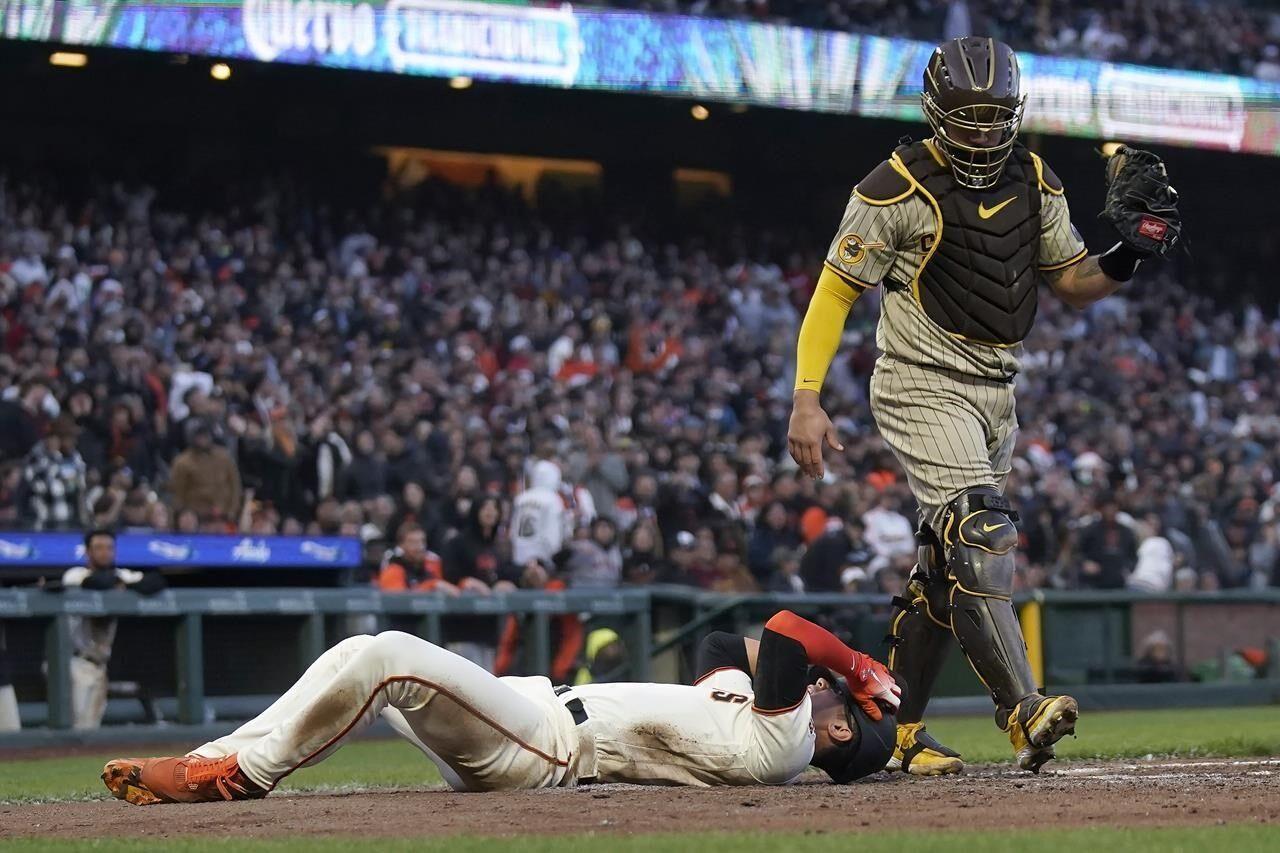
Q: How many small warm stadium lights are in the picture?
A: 5